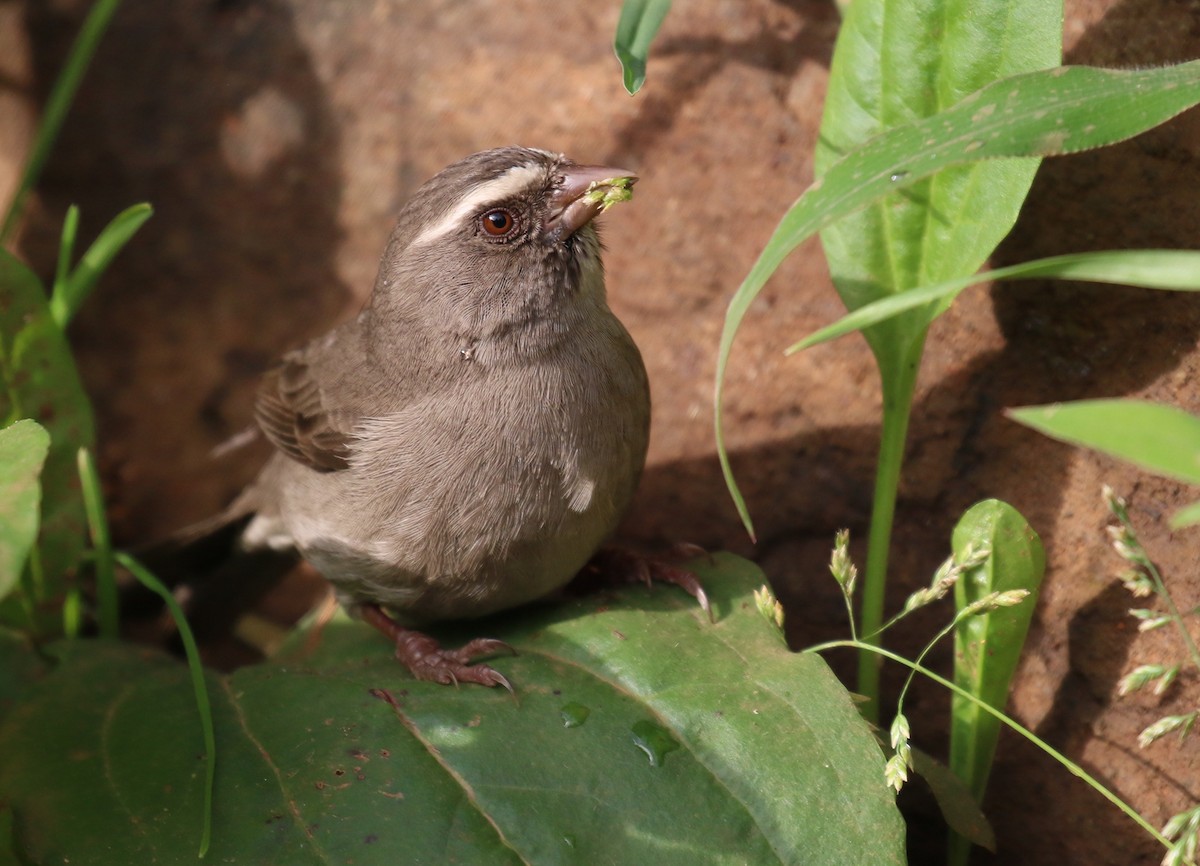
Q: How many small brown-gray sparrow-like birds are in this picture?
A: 1